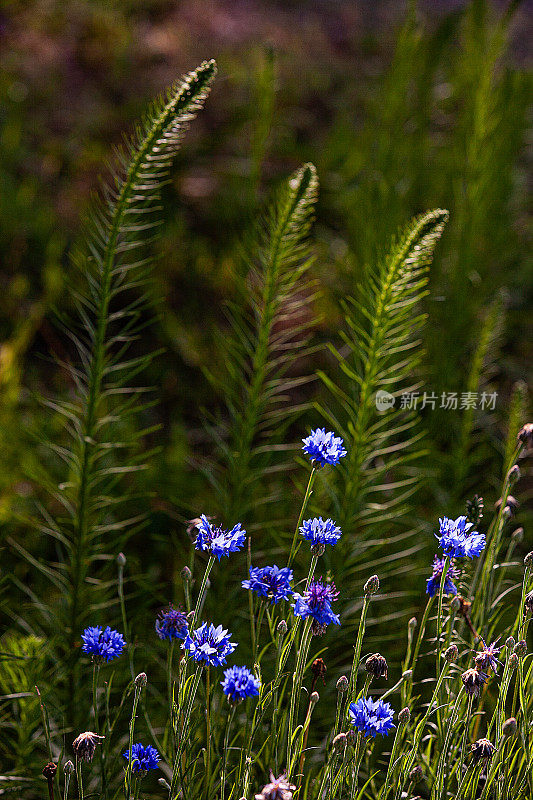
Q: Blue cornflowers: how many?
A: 13